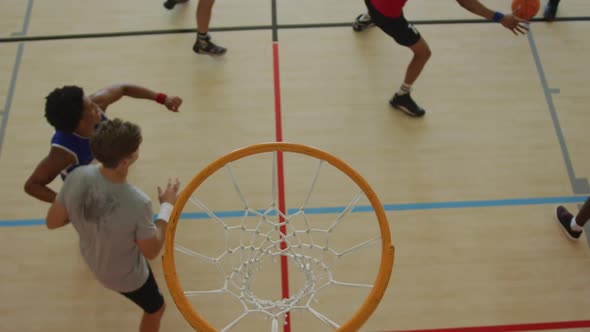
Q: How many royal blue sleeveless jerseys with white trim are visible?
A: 1